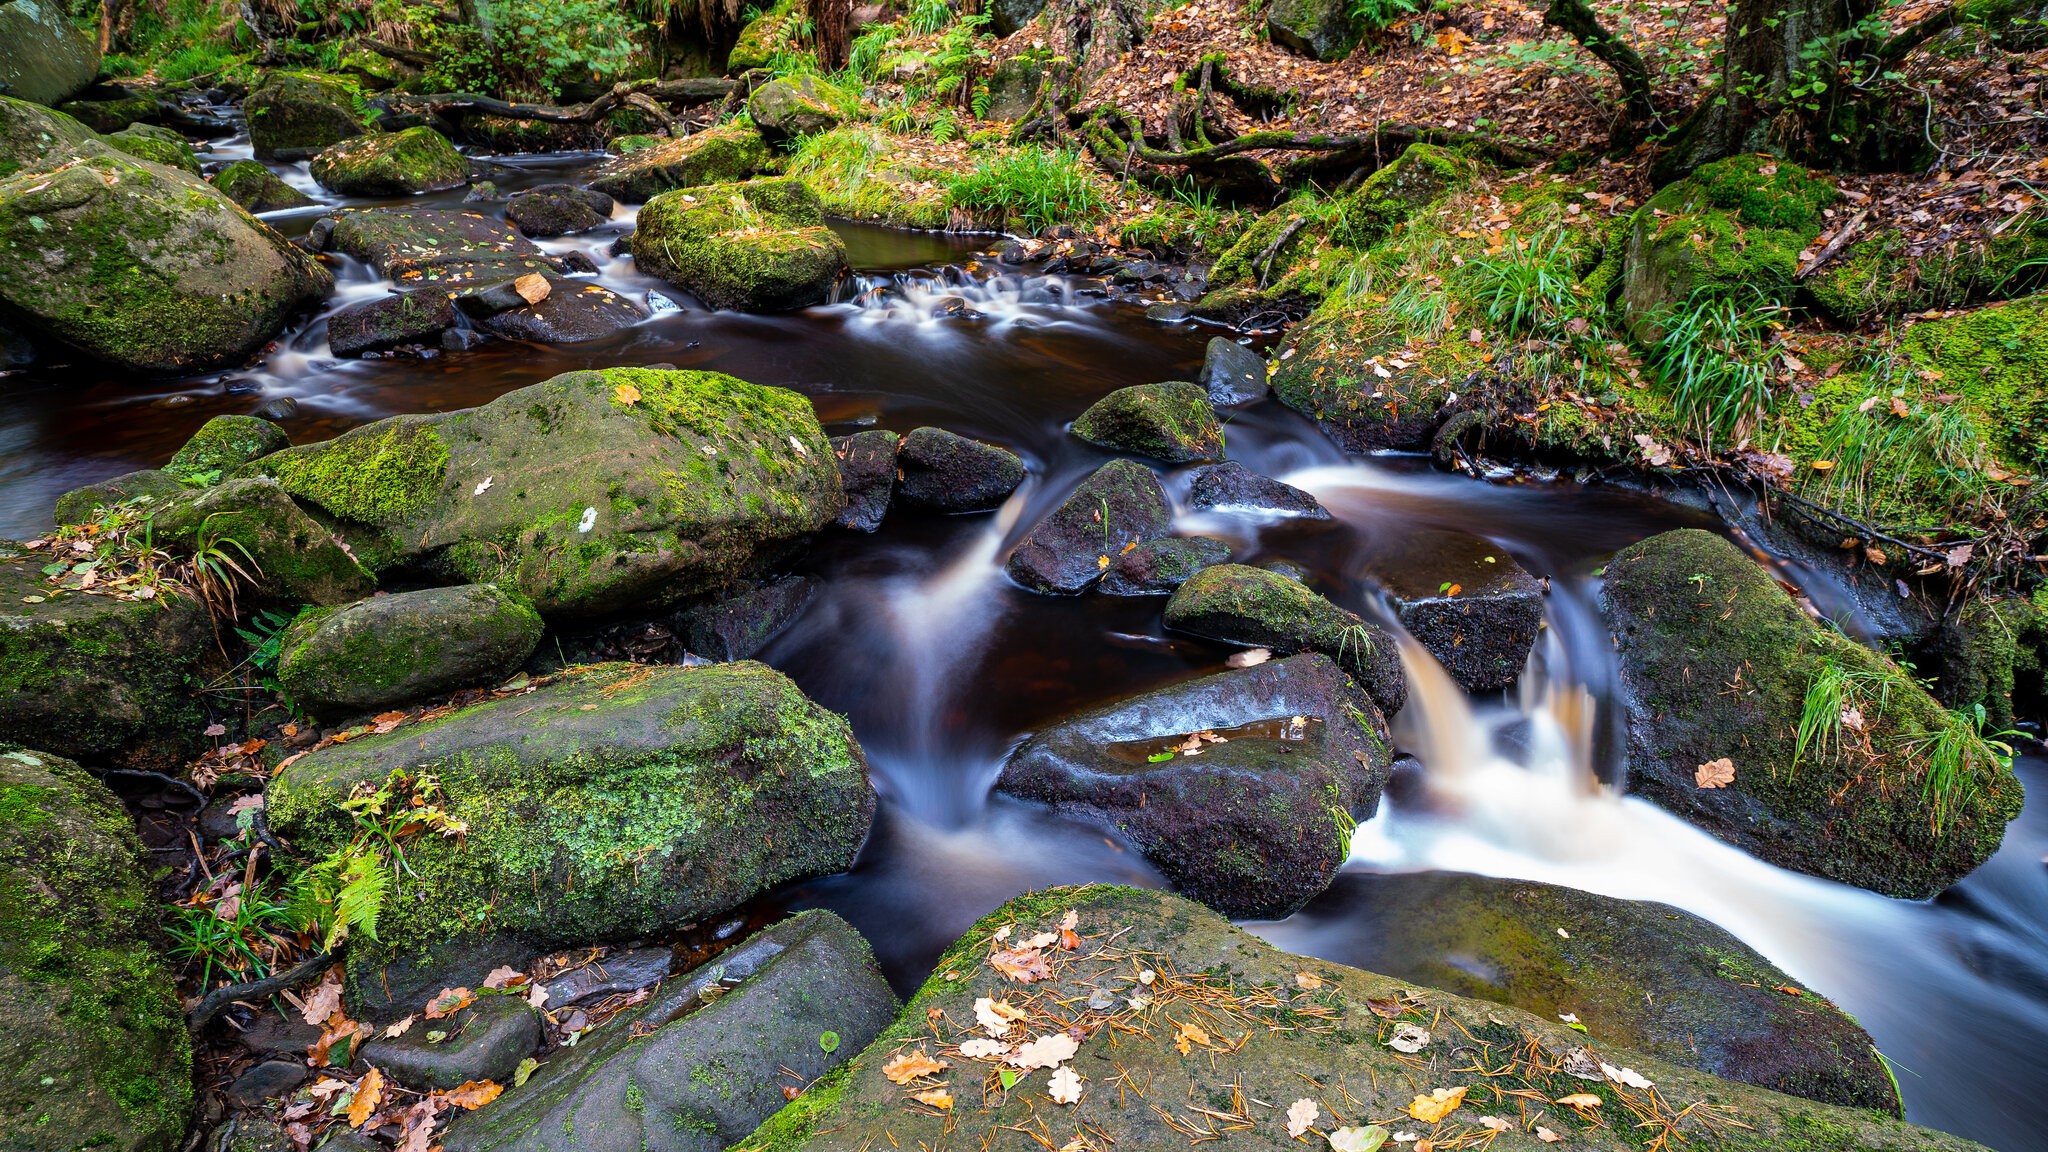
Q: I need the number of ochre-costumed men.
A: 0